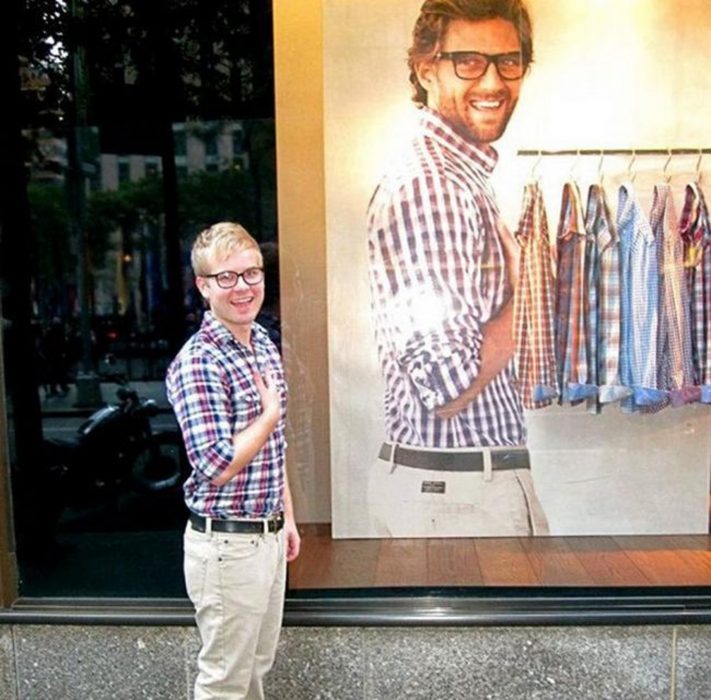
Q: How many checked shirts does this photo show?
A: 8